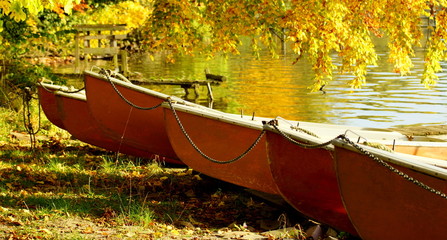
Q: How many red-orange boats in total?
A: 6